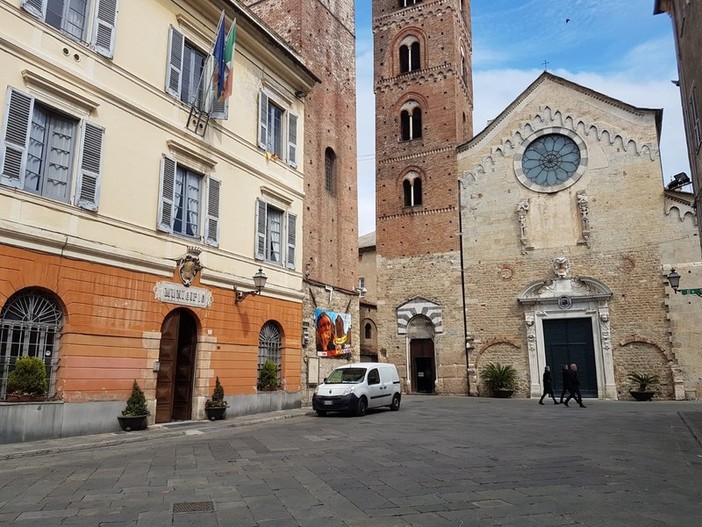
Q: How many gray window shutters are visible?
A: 12